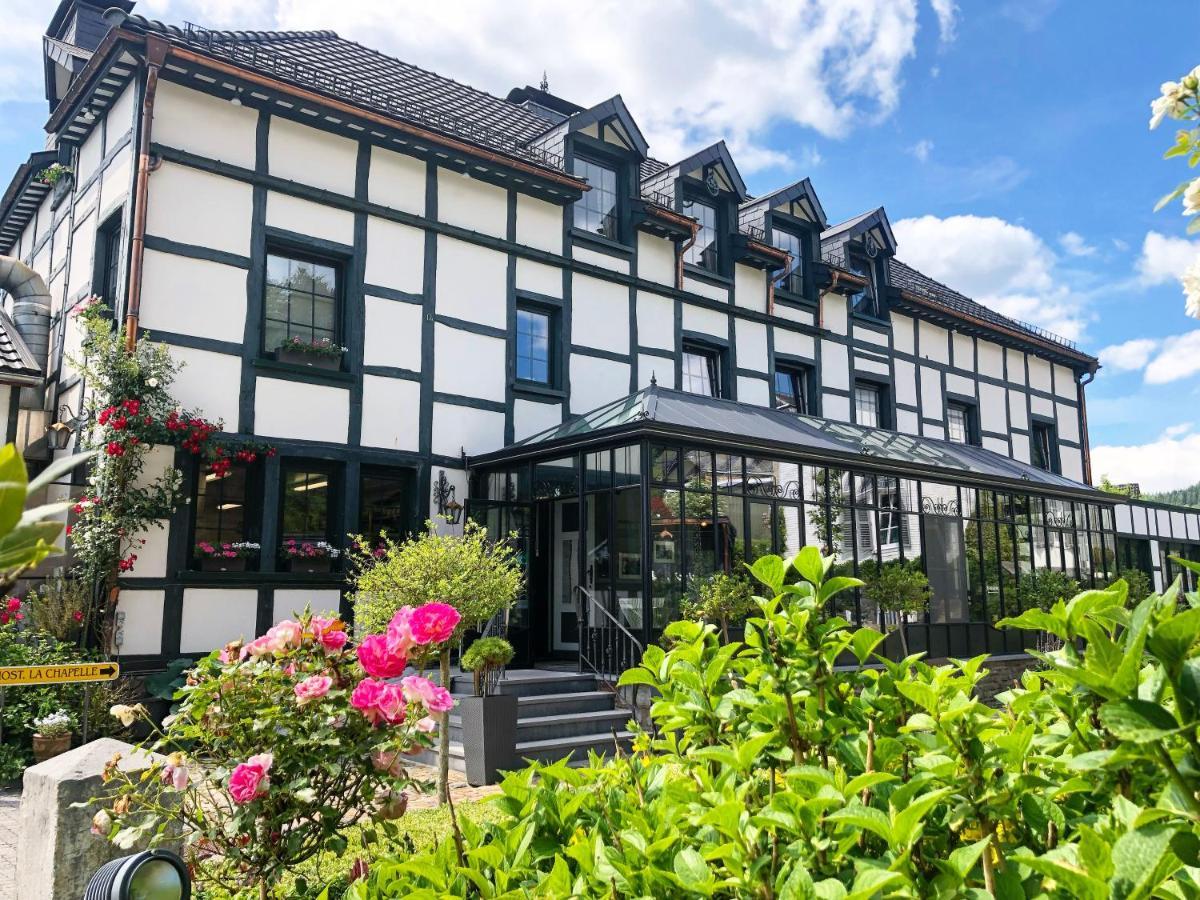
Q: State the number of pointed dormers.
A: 4